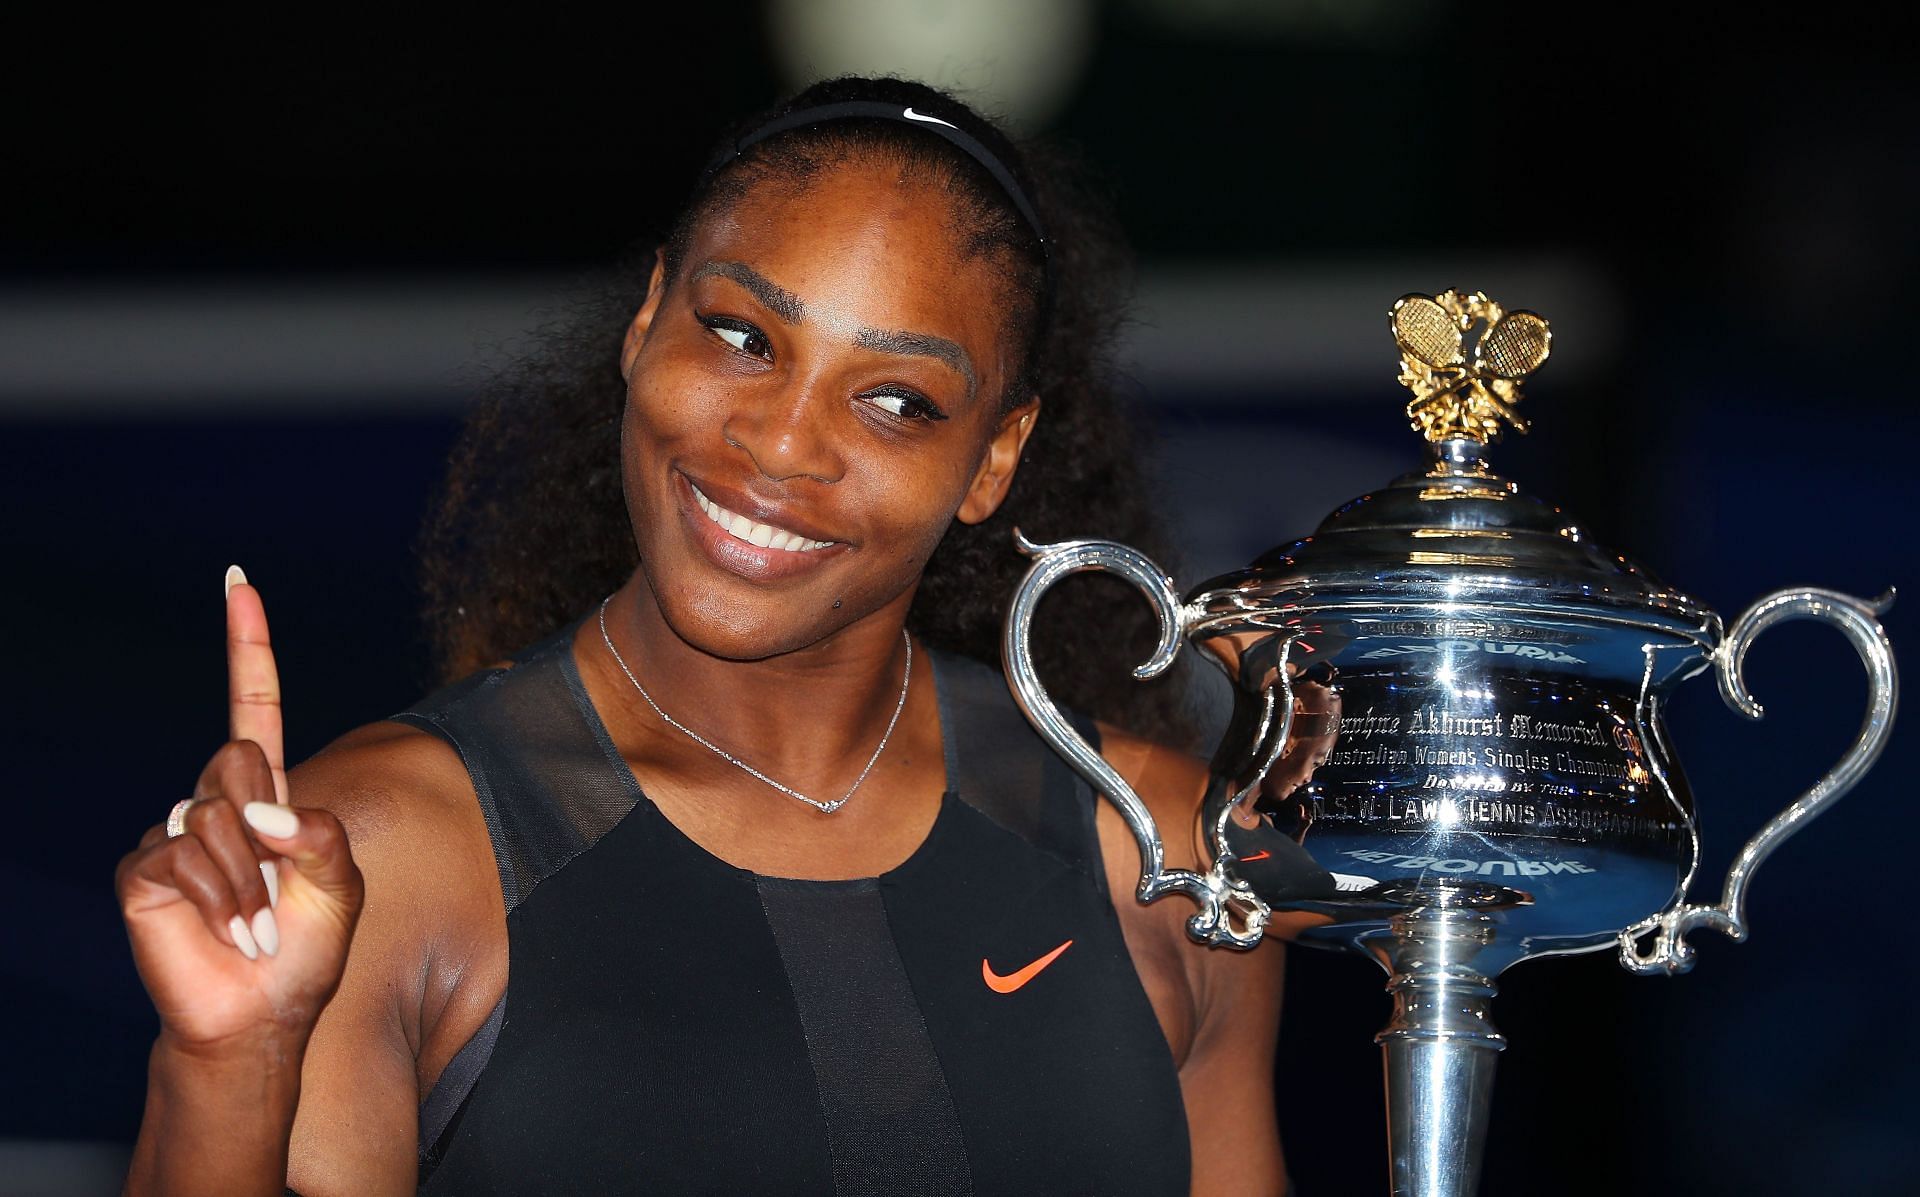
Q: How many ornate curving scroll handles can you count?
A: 2